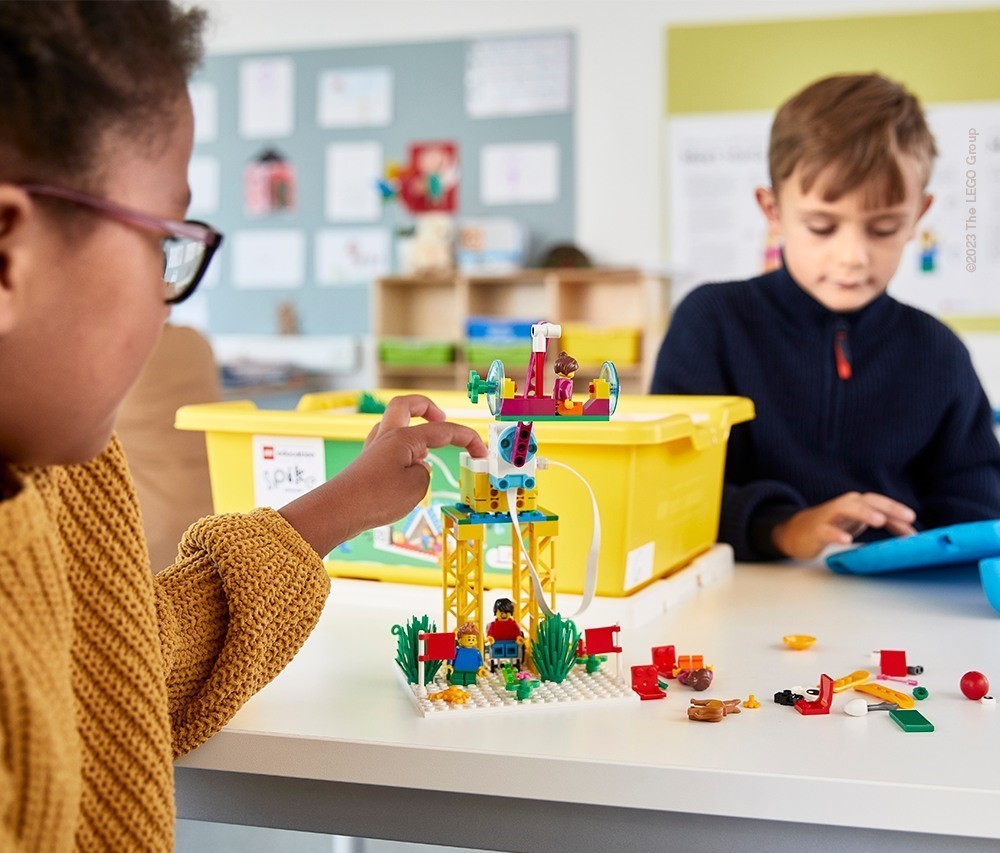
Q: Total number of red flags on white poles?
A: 2